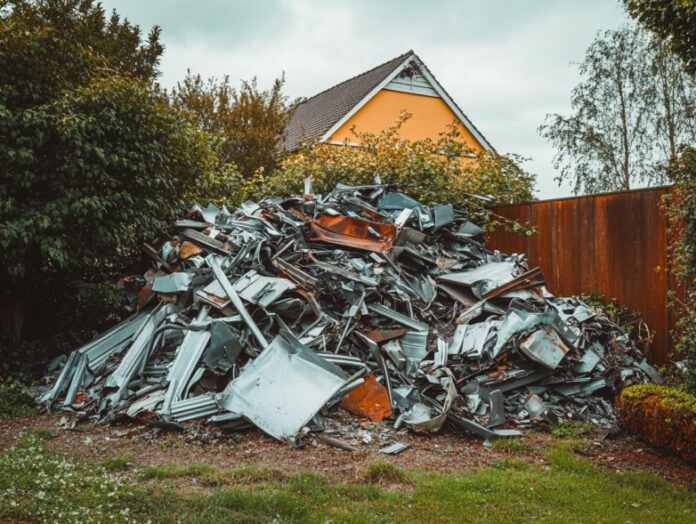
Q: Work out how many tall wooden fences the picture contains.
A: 1